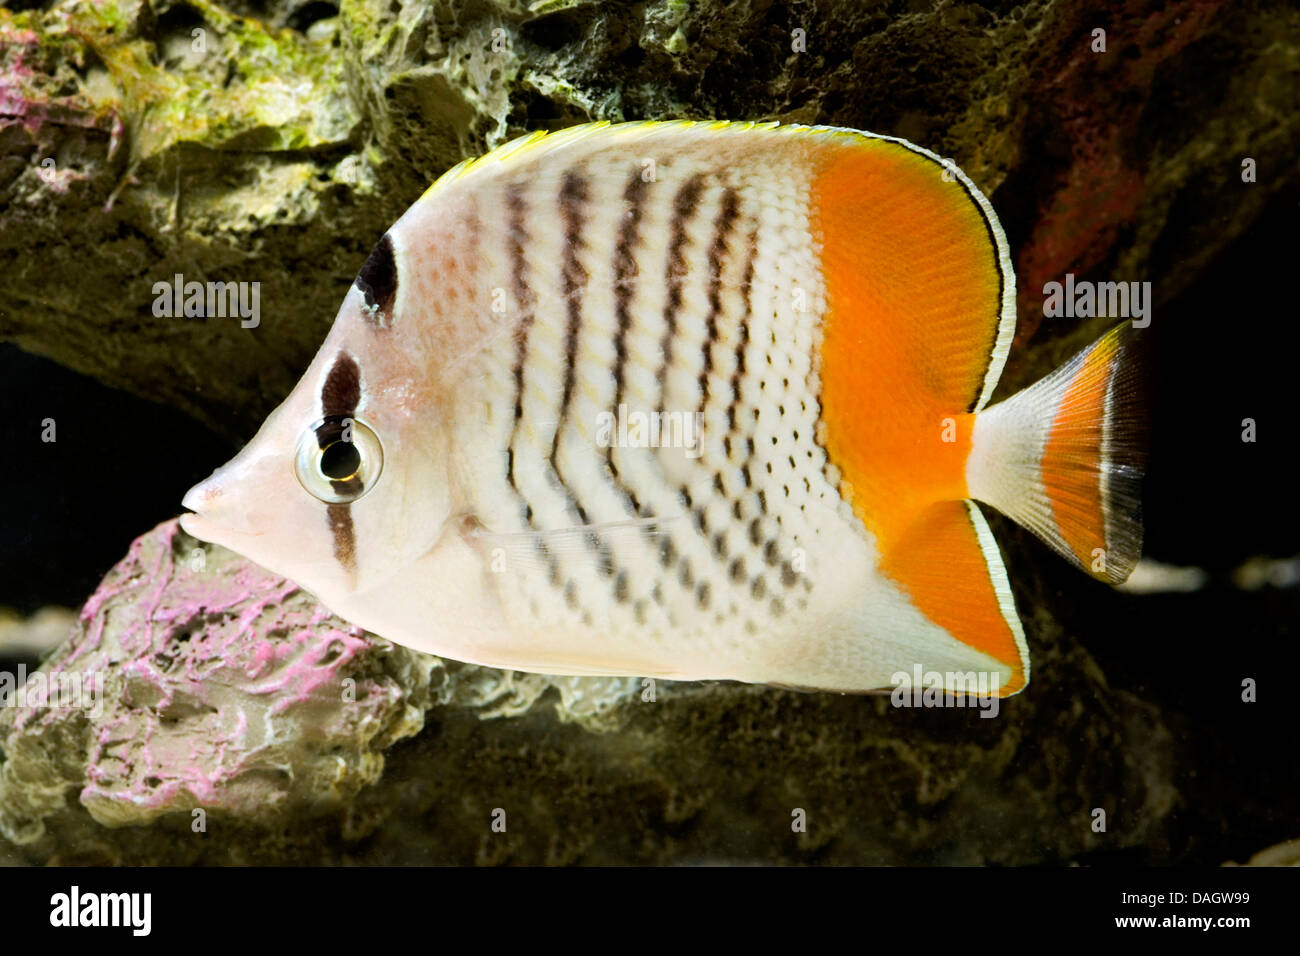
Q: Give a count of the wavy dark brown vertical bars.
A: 6